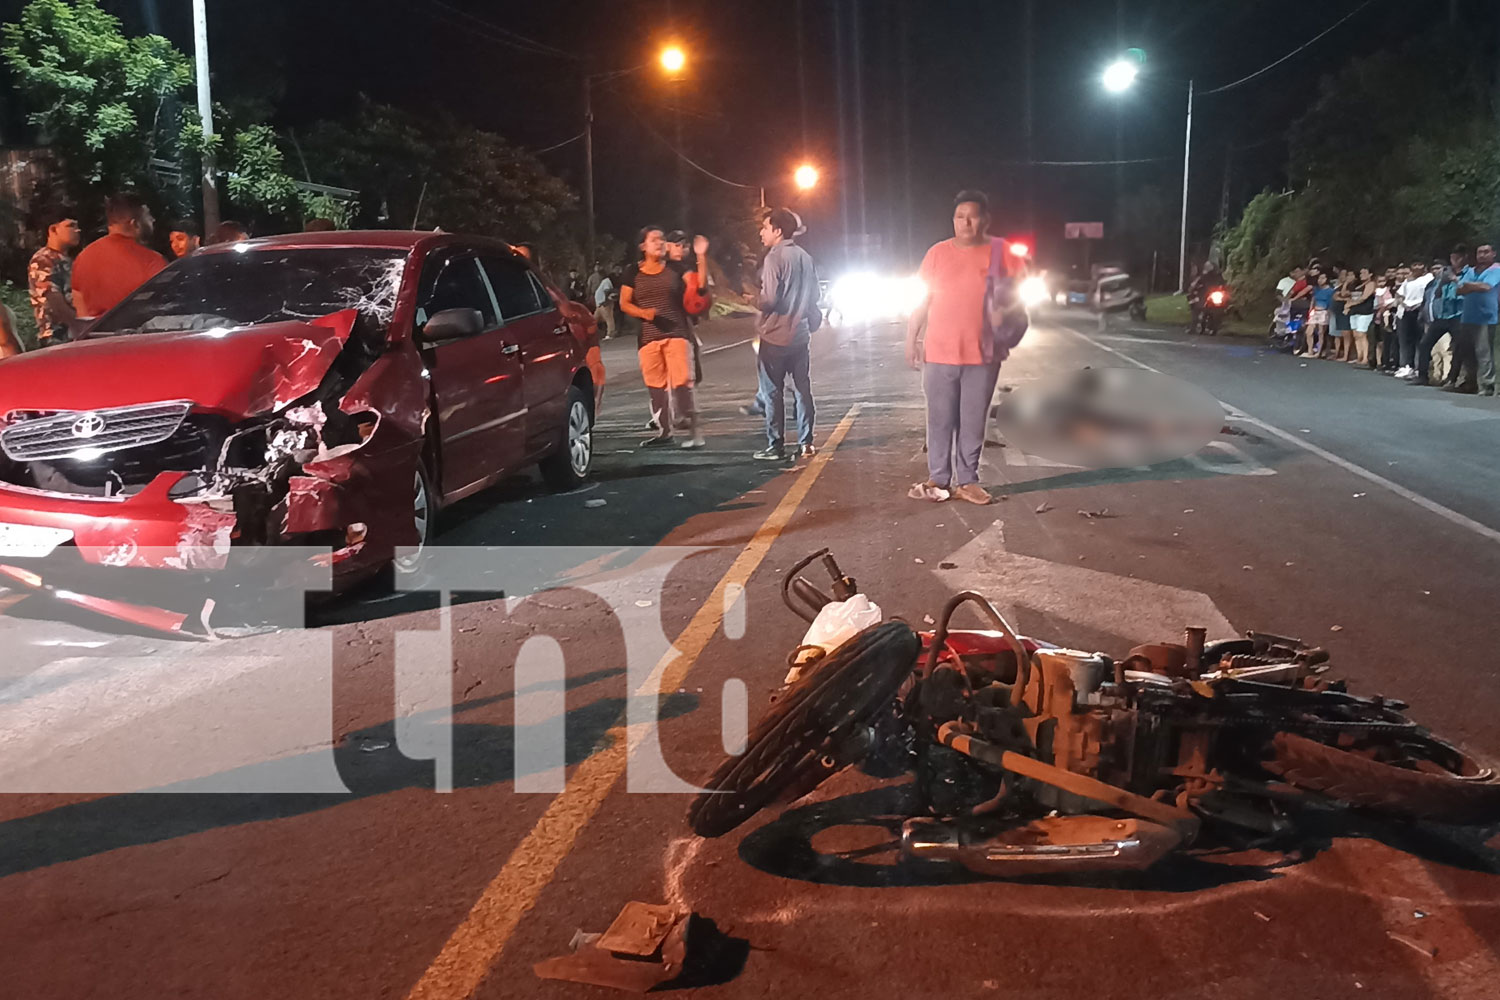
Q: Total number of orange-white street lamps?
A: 2